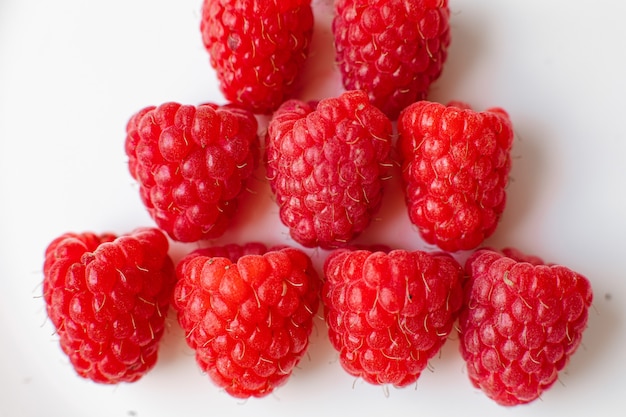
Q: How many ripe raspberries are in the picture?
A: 9